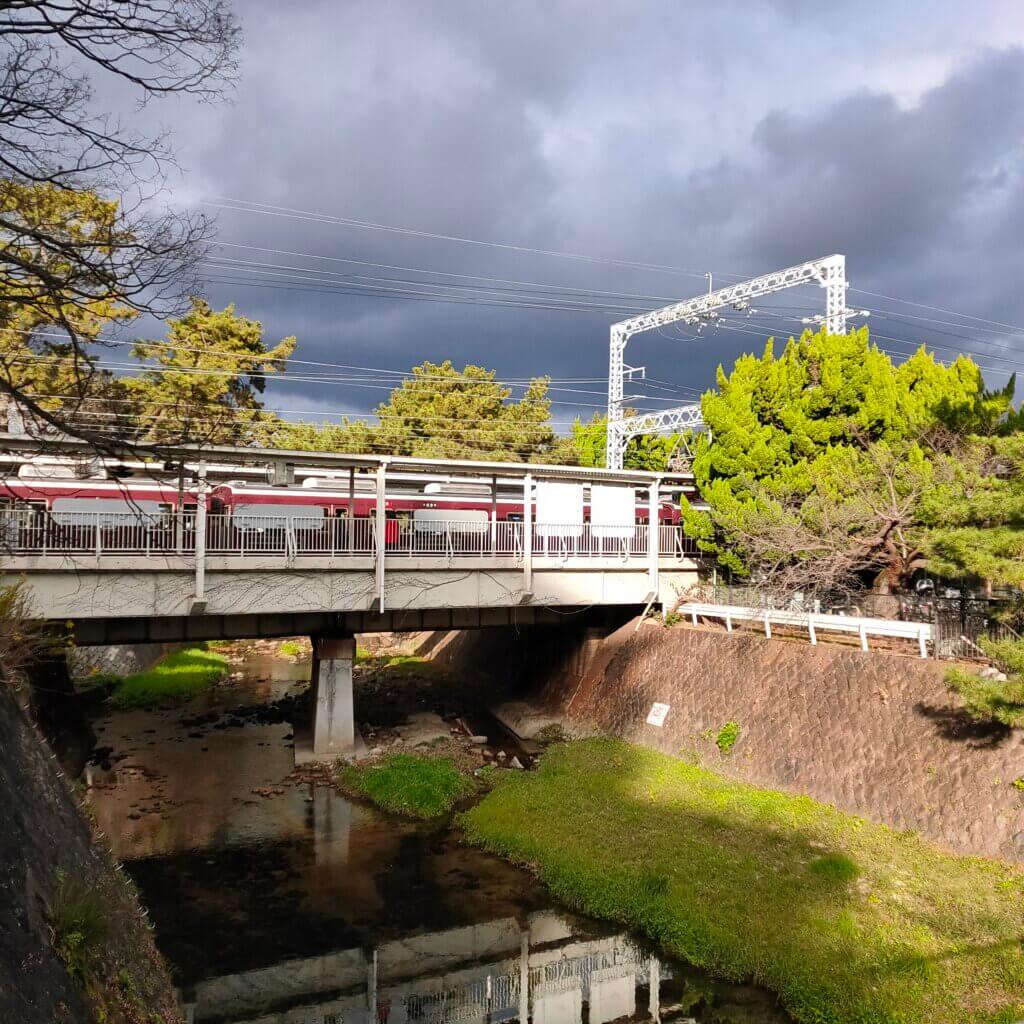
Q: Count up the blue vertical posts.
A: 0